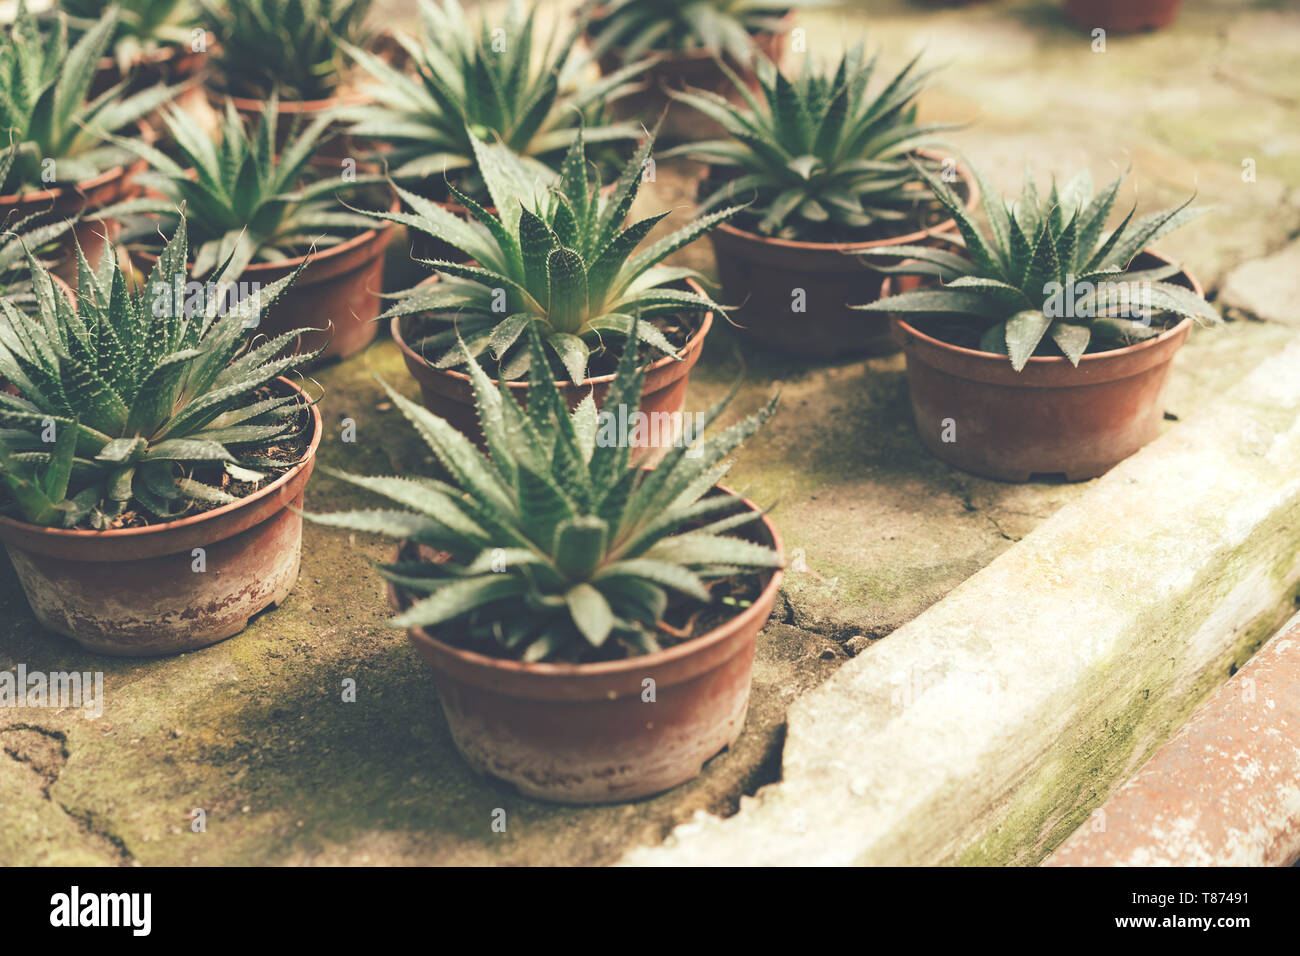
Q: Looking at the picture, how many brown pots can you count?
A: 13